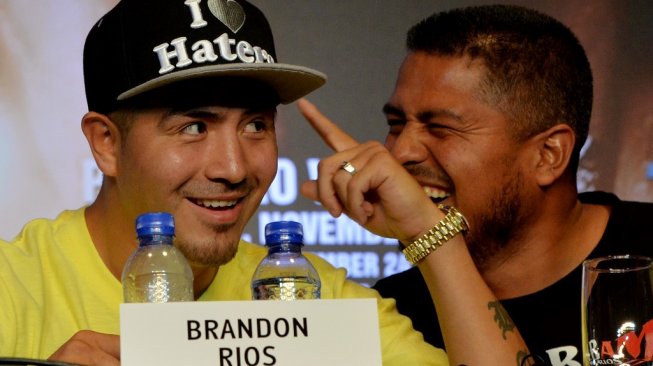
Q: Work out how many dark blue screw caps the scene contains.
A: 2